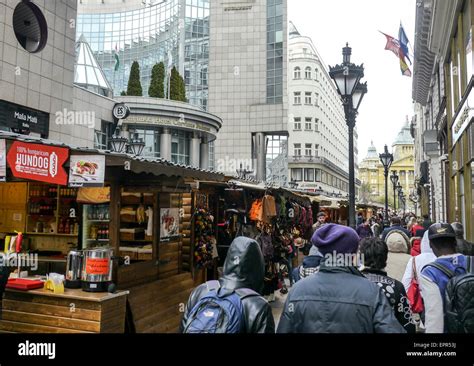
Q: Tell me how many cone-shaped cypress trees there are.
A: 3